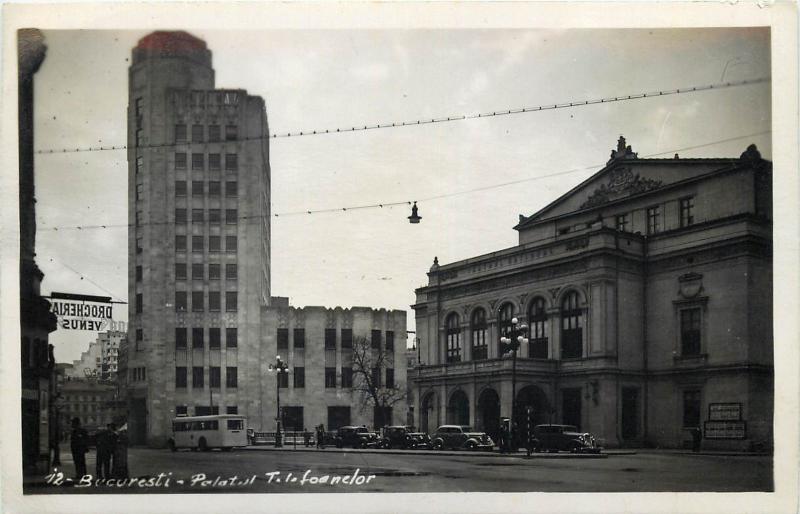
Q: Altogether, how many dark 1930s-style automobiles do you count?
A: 4